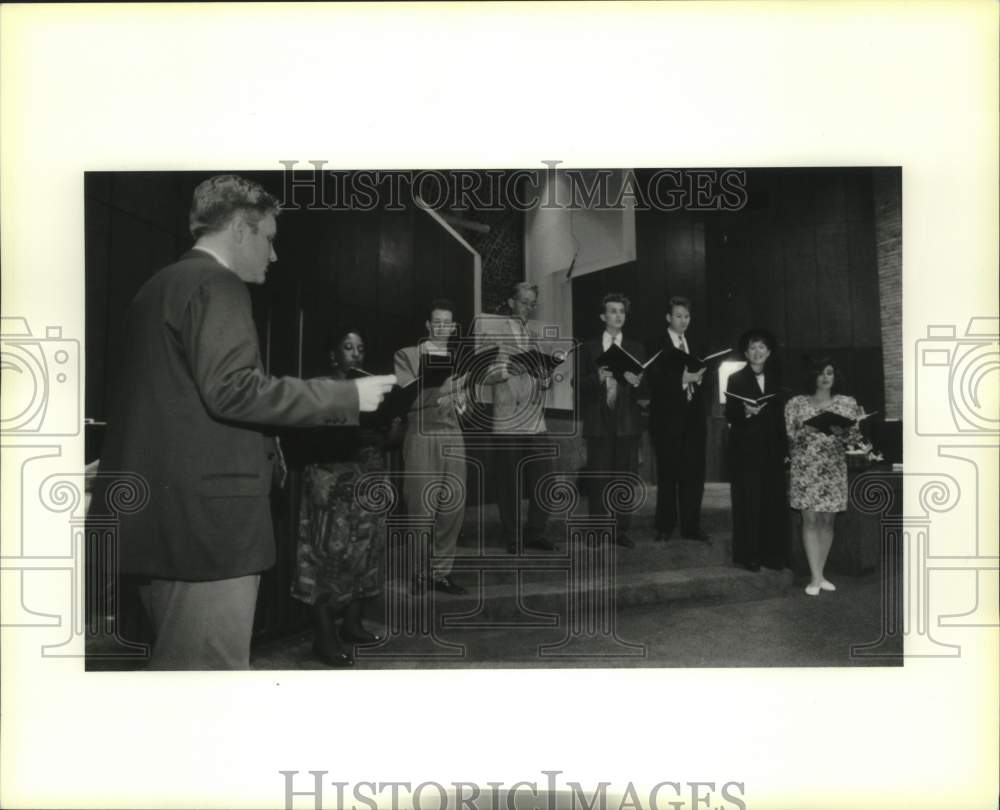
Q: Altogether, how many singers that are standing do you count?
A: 7